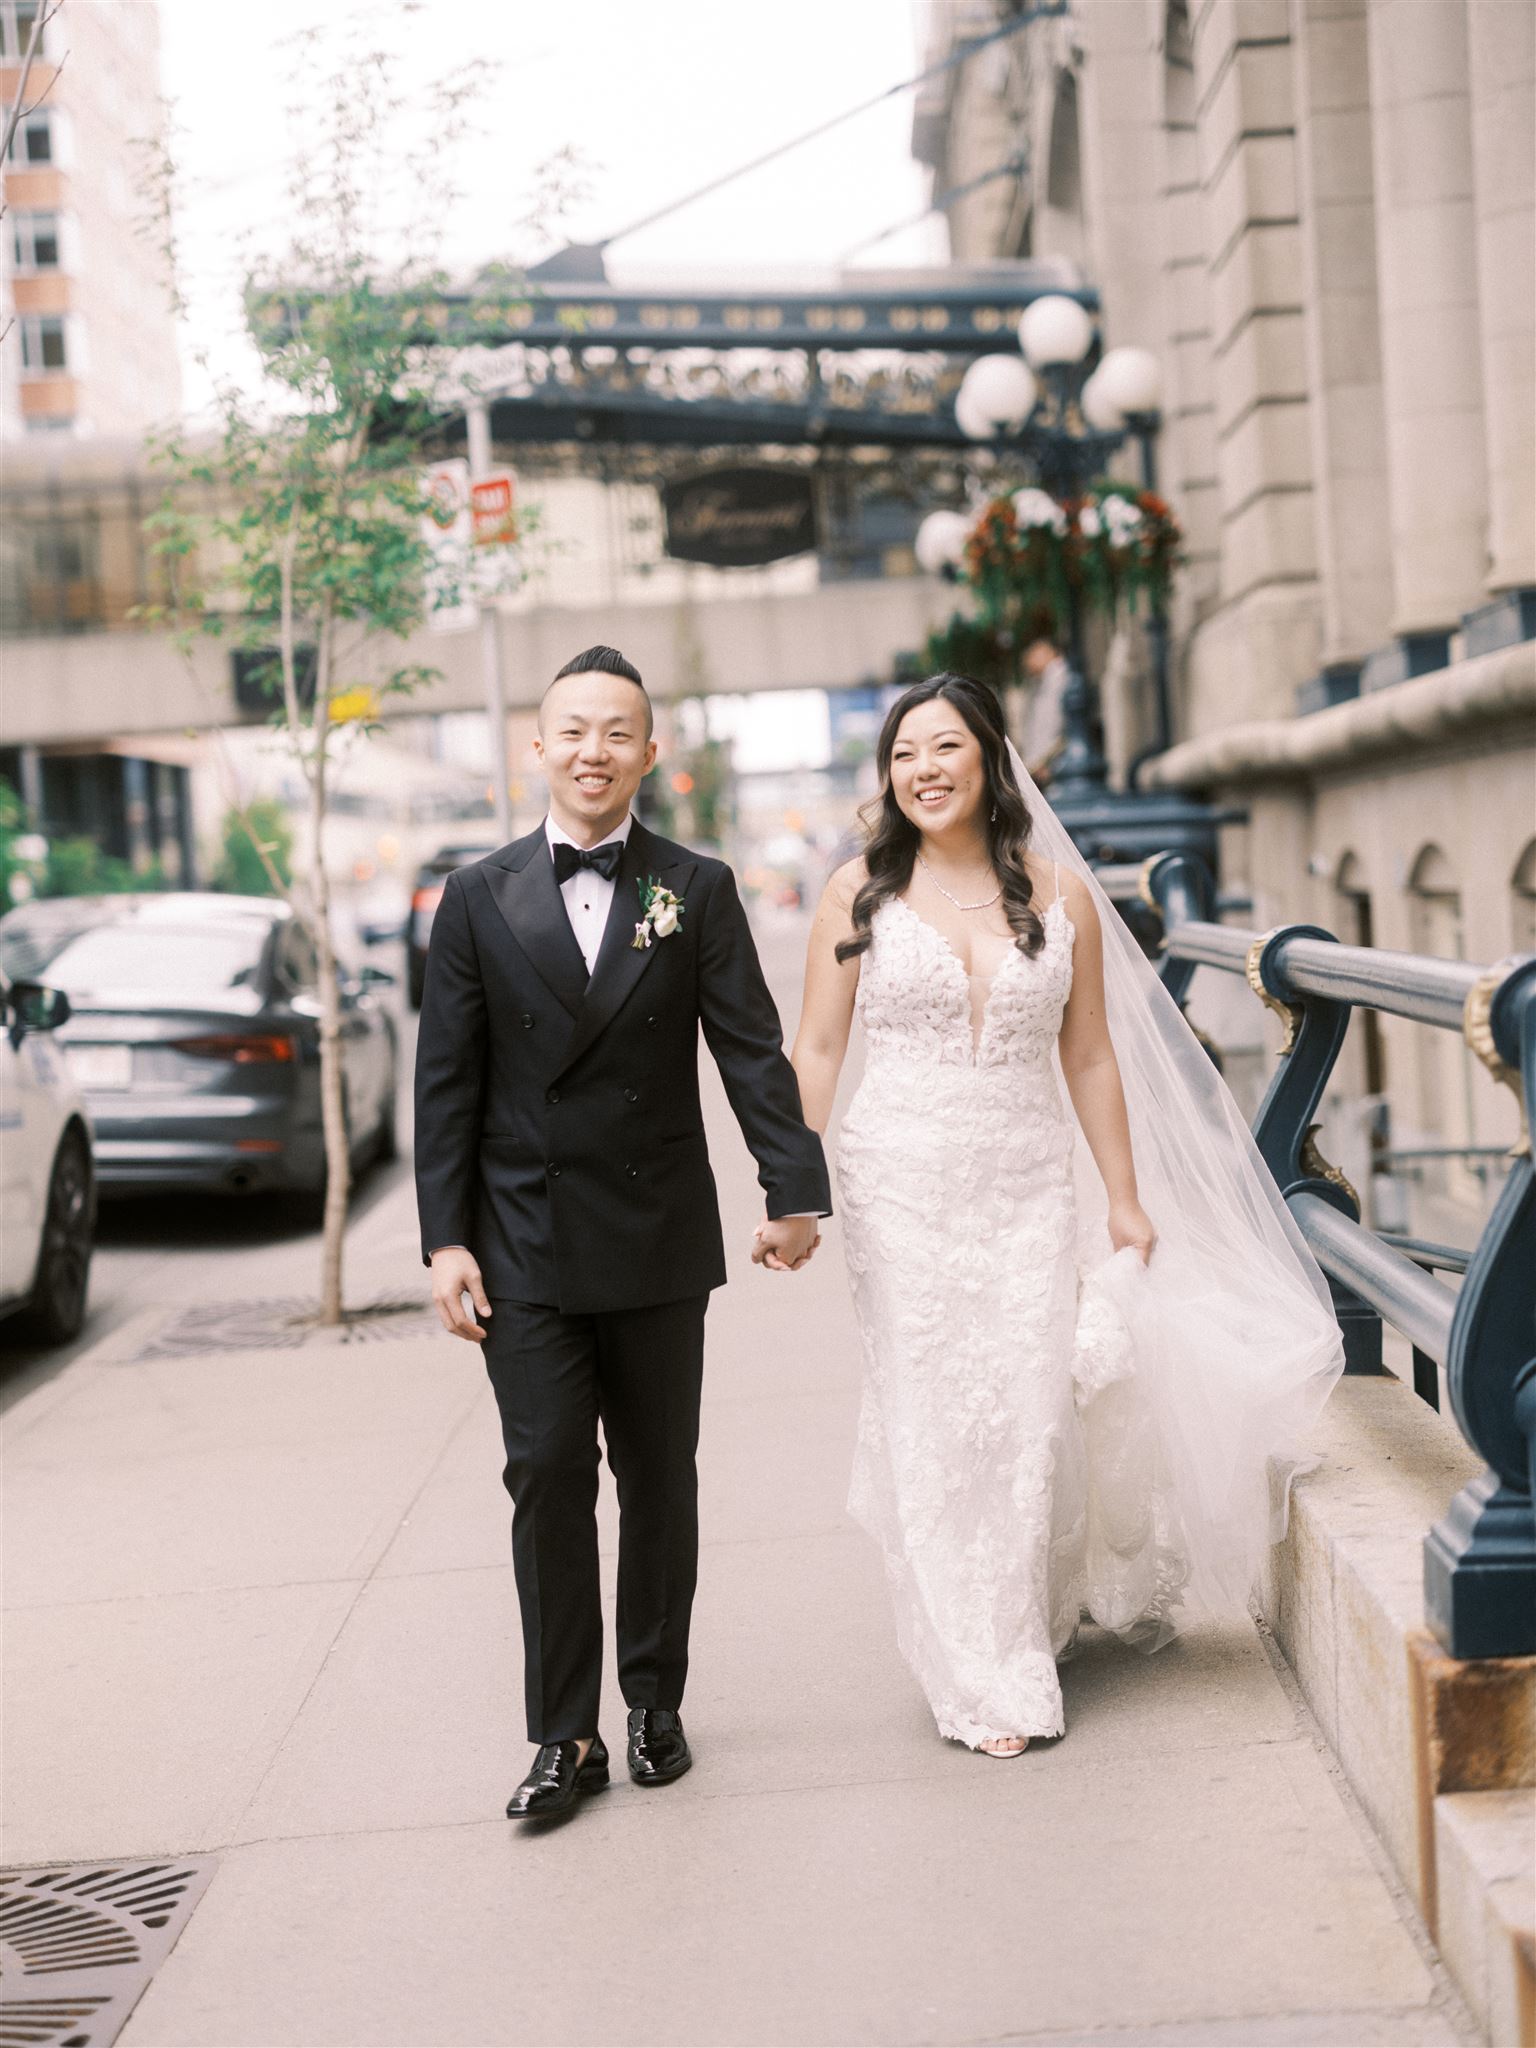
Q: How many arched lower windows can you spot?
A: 3